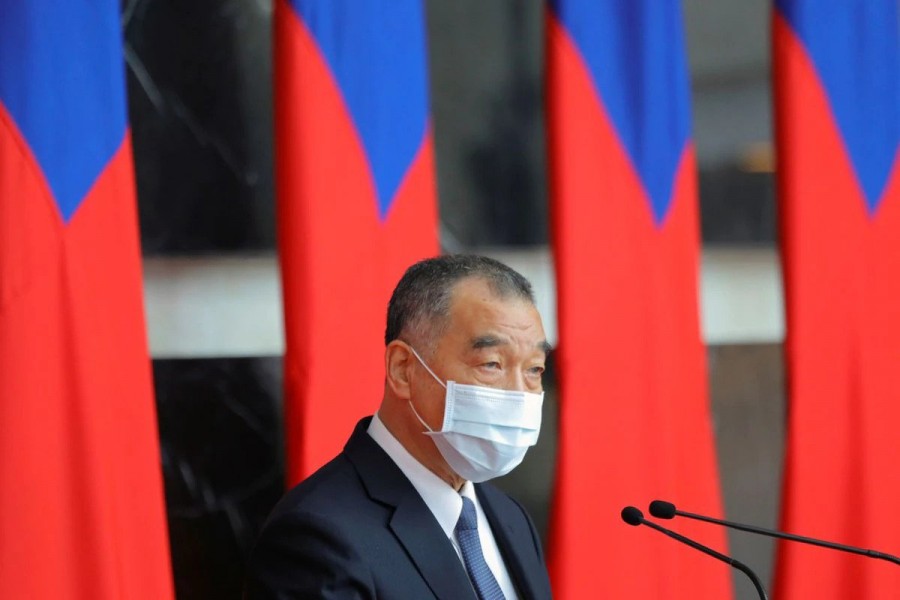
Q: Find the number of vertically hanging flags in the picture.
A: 4